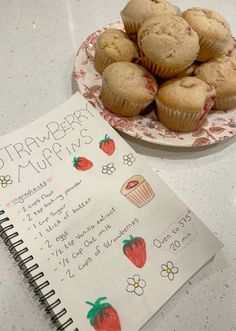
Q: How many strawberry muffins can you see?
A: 7